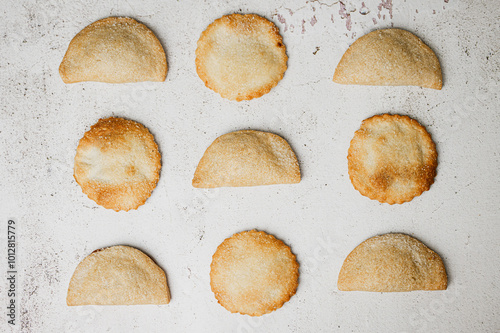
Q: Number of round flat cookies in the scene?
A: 4